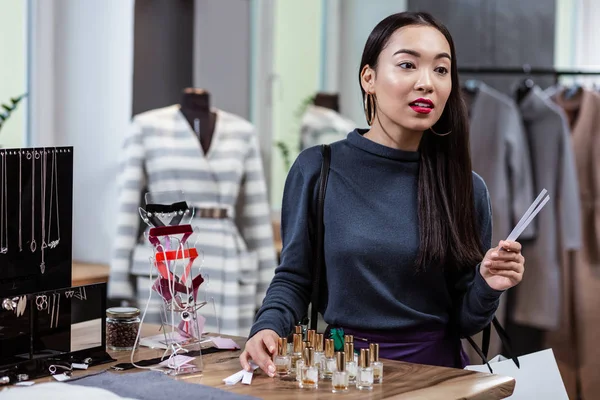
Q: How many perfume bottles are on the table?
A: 13